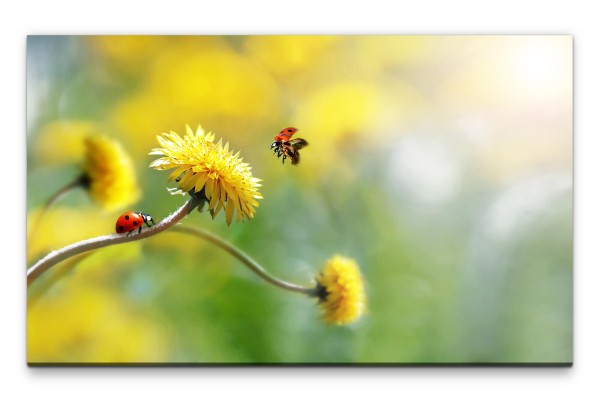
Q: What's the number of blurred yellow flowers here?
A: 2